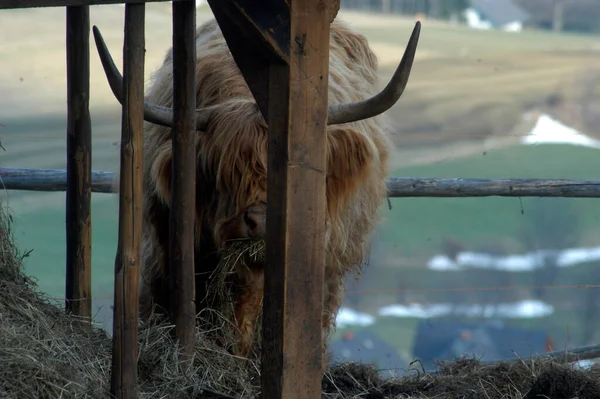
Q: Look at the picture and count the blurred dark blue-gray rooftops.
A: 2